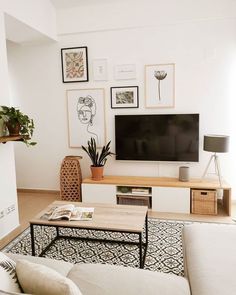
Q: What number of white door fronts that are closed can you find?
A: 2